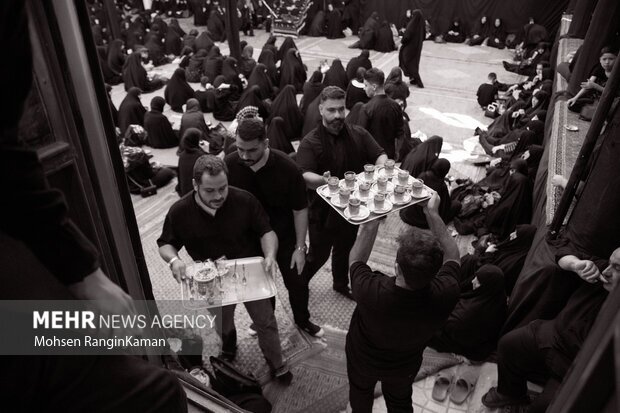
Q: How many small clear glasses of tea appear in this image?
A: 12